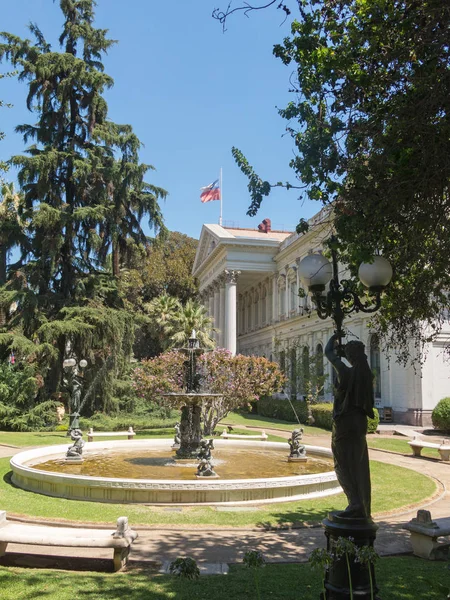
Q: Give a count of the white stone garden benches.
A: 5